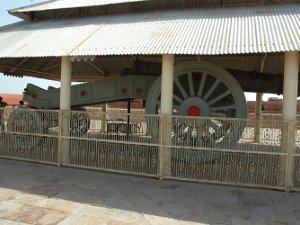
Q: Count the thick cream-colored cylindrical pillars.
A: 3